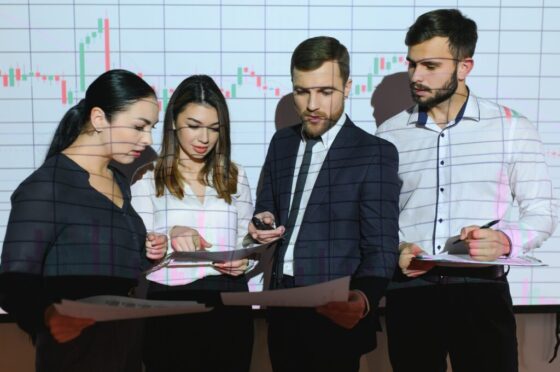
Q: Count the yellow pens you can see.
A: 0